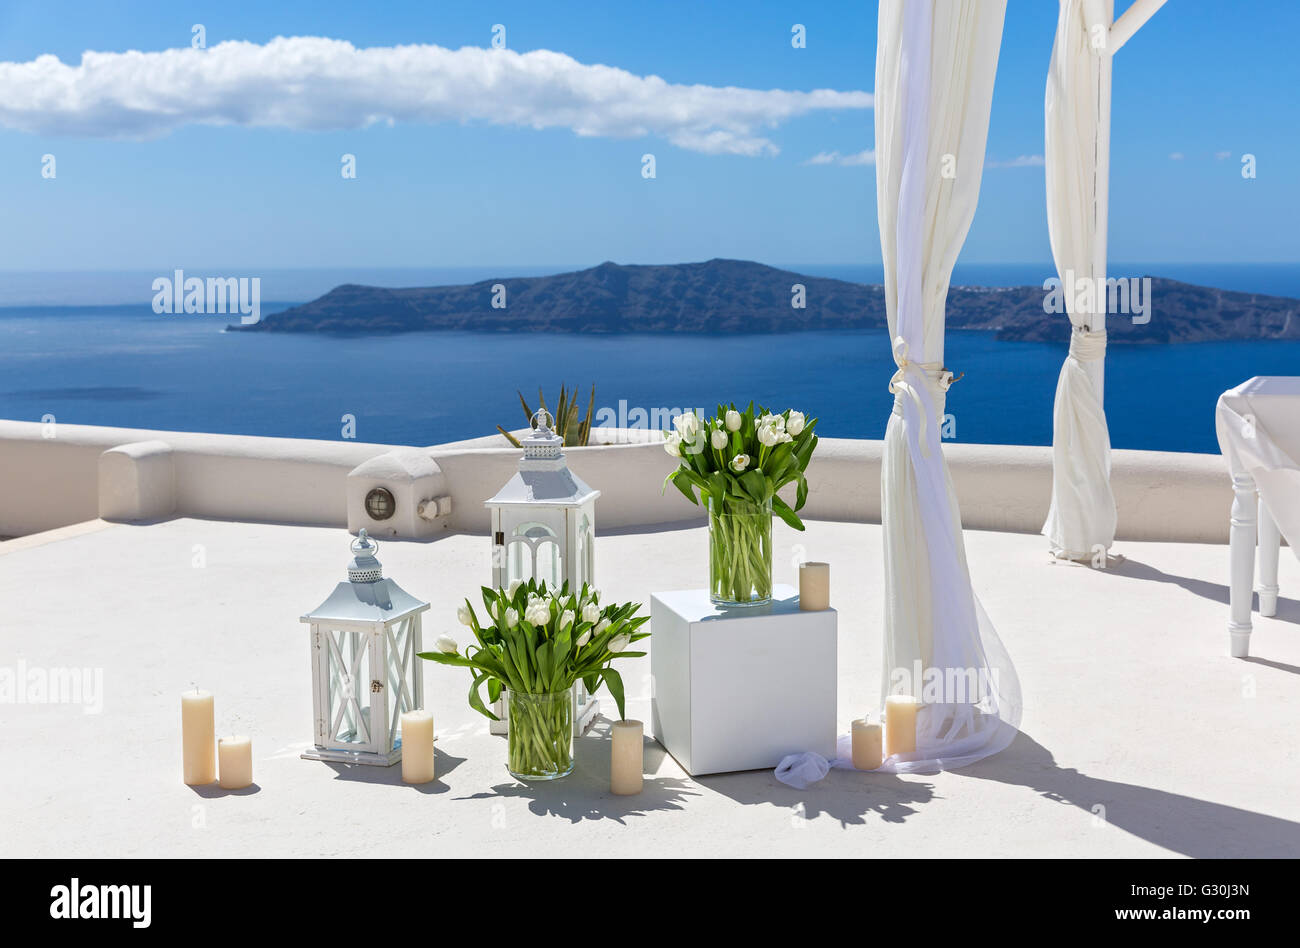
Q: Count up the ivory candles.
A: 7